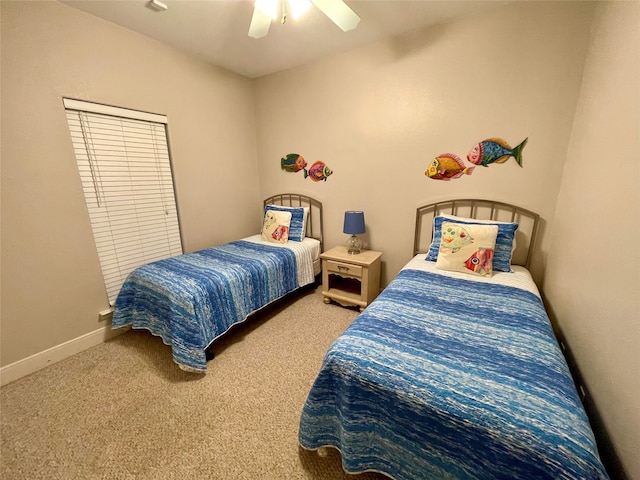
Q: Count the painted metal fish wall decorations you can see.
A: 4